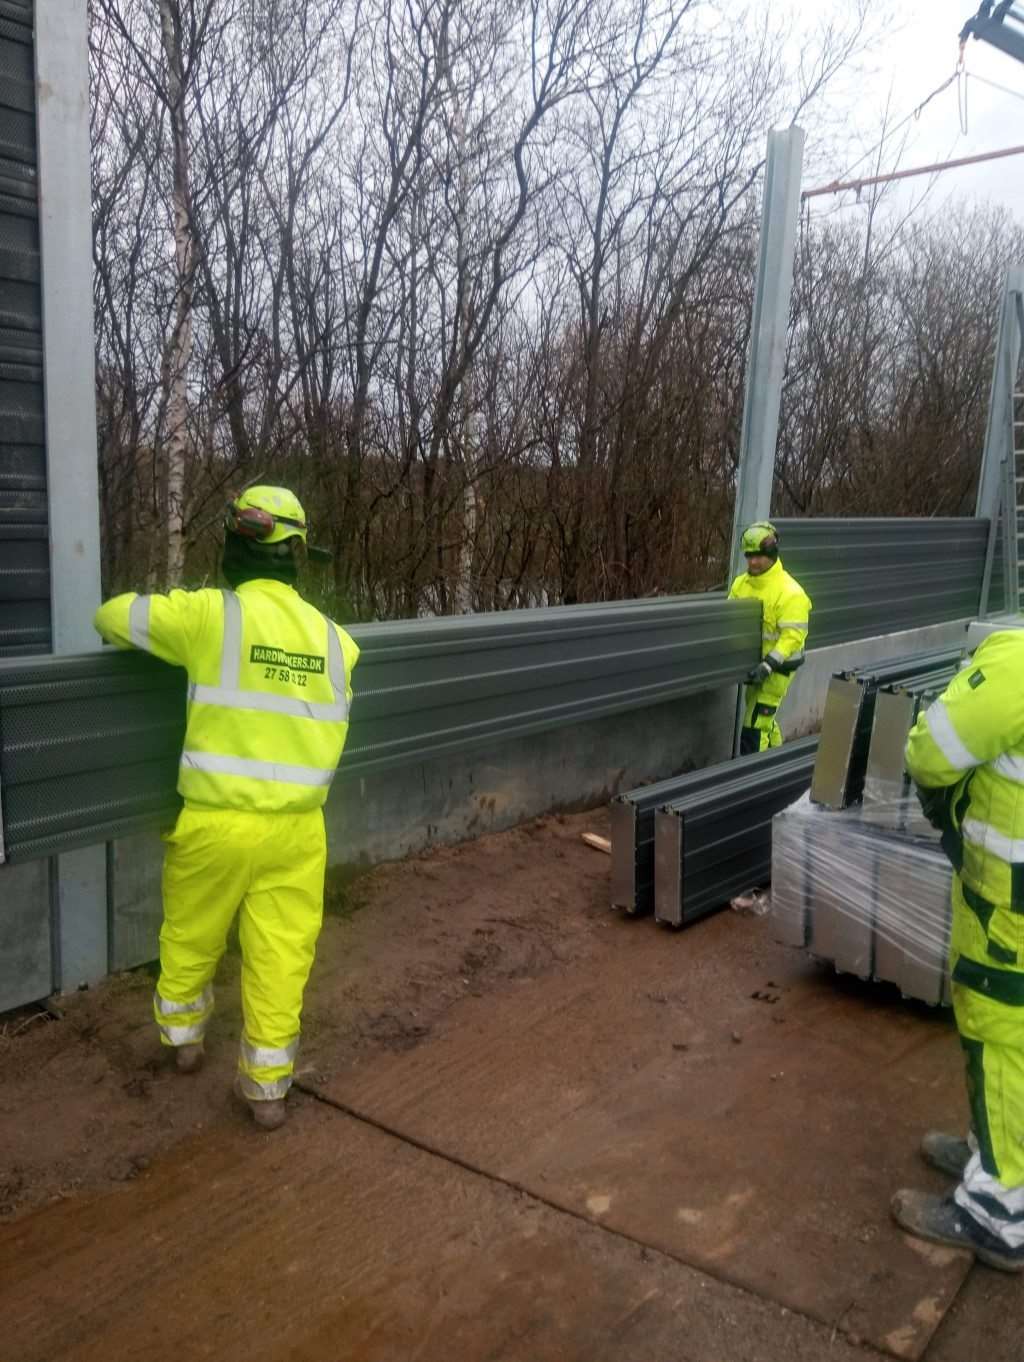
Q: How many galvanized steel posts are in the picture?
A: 3